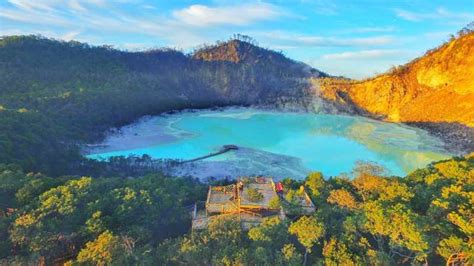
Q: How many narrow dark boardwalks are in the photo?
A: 1